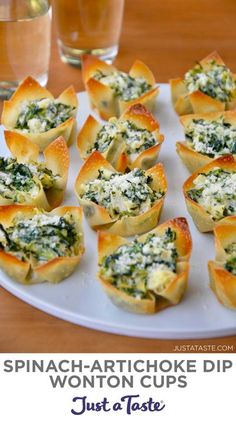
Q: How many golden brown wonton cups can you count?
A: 11